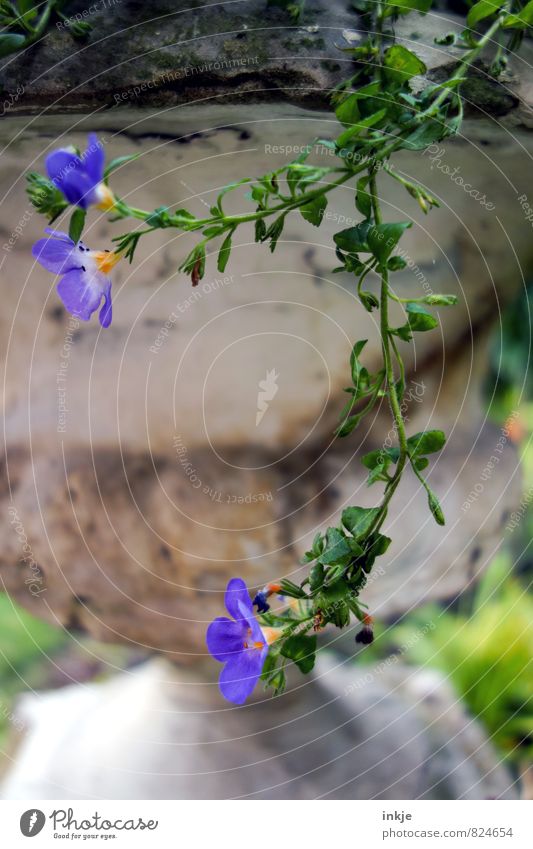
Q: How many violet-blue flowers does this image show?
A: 3